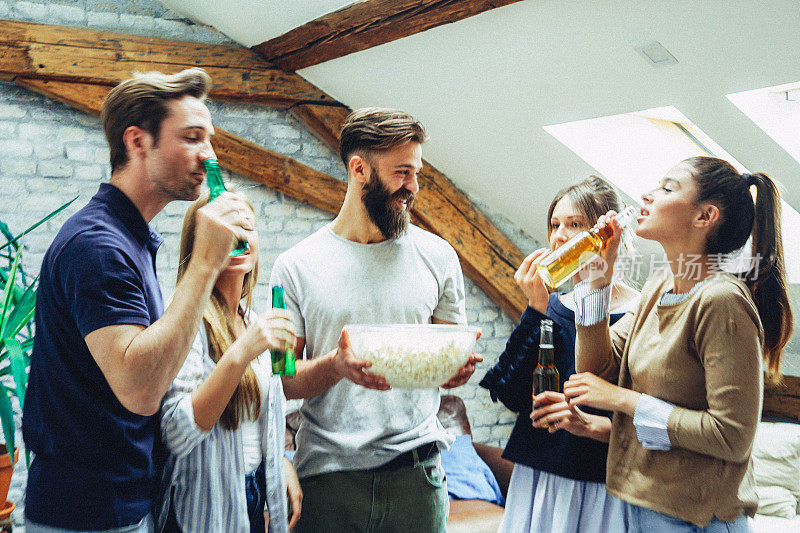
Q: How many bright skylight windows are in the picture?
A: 2